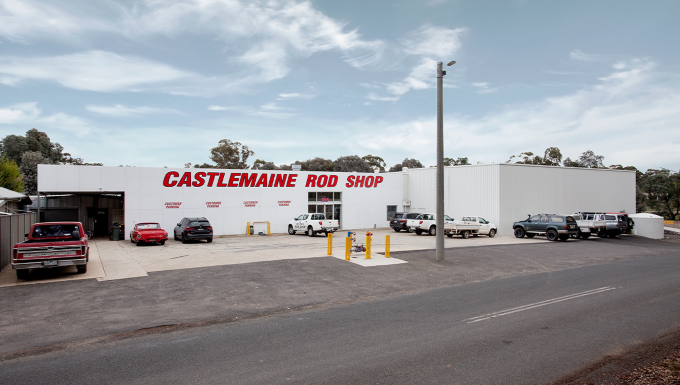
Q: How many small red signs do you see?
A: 4